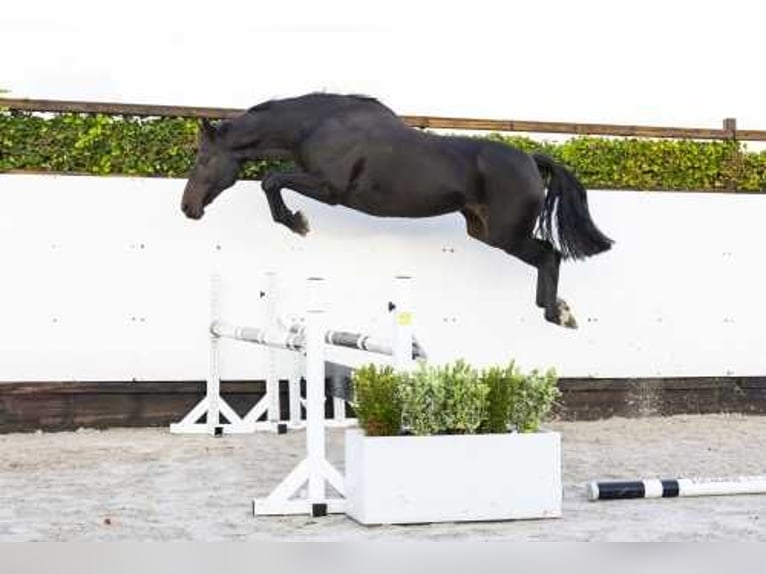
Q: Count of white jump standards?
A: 4